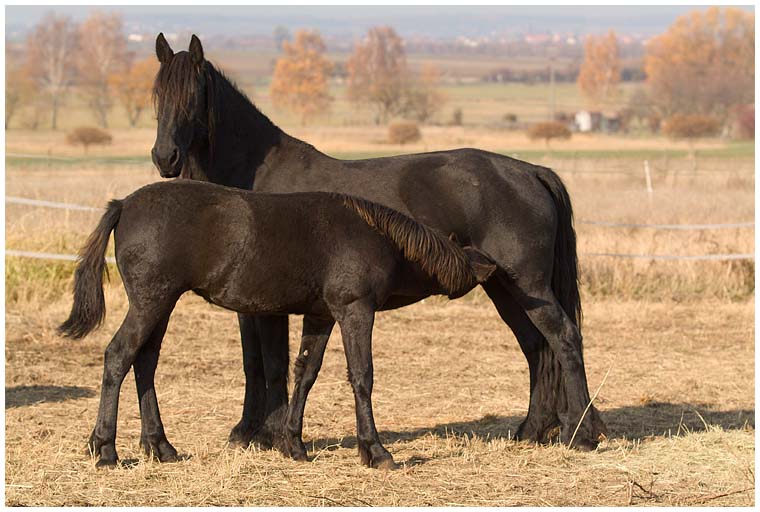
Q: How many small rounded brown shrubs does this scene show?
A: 4